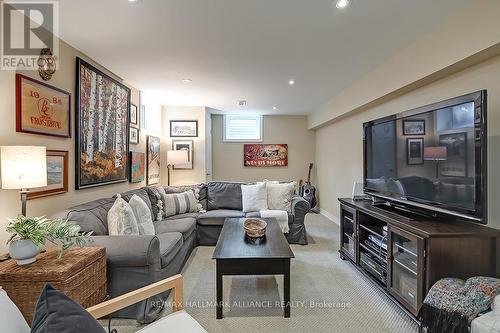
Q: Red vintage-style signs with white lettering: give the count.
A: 1